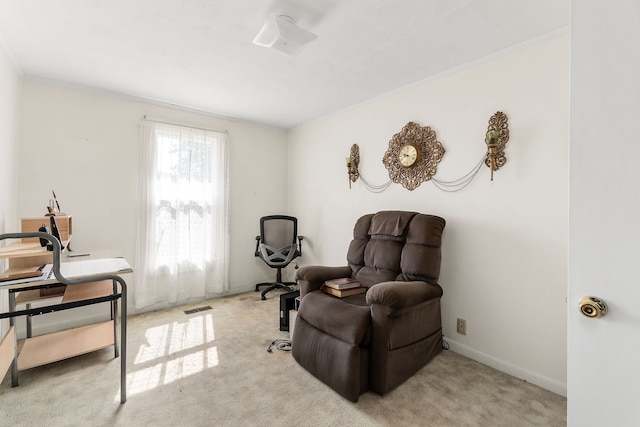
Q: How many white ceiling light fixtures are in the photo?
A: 1